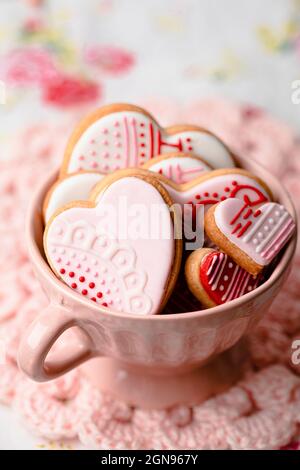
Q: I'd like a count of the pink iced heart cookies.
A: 3